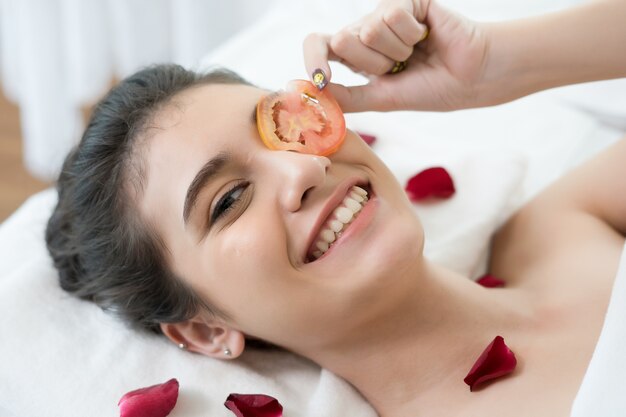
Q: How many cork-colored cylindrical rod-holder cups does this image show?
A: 0